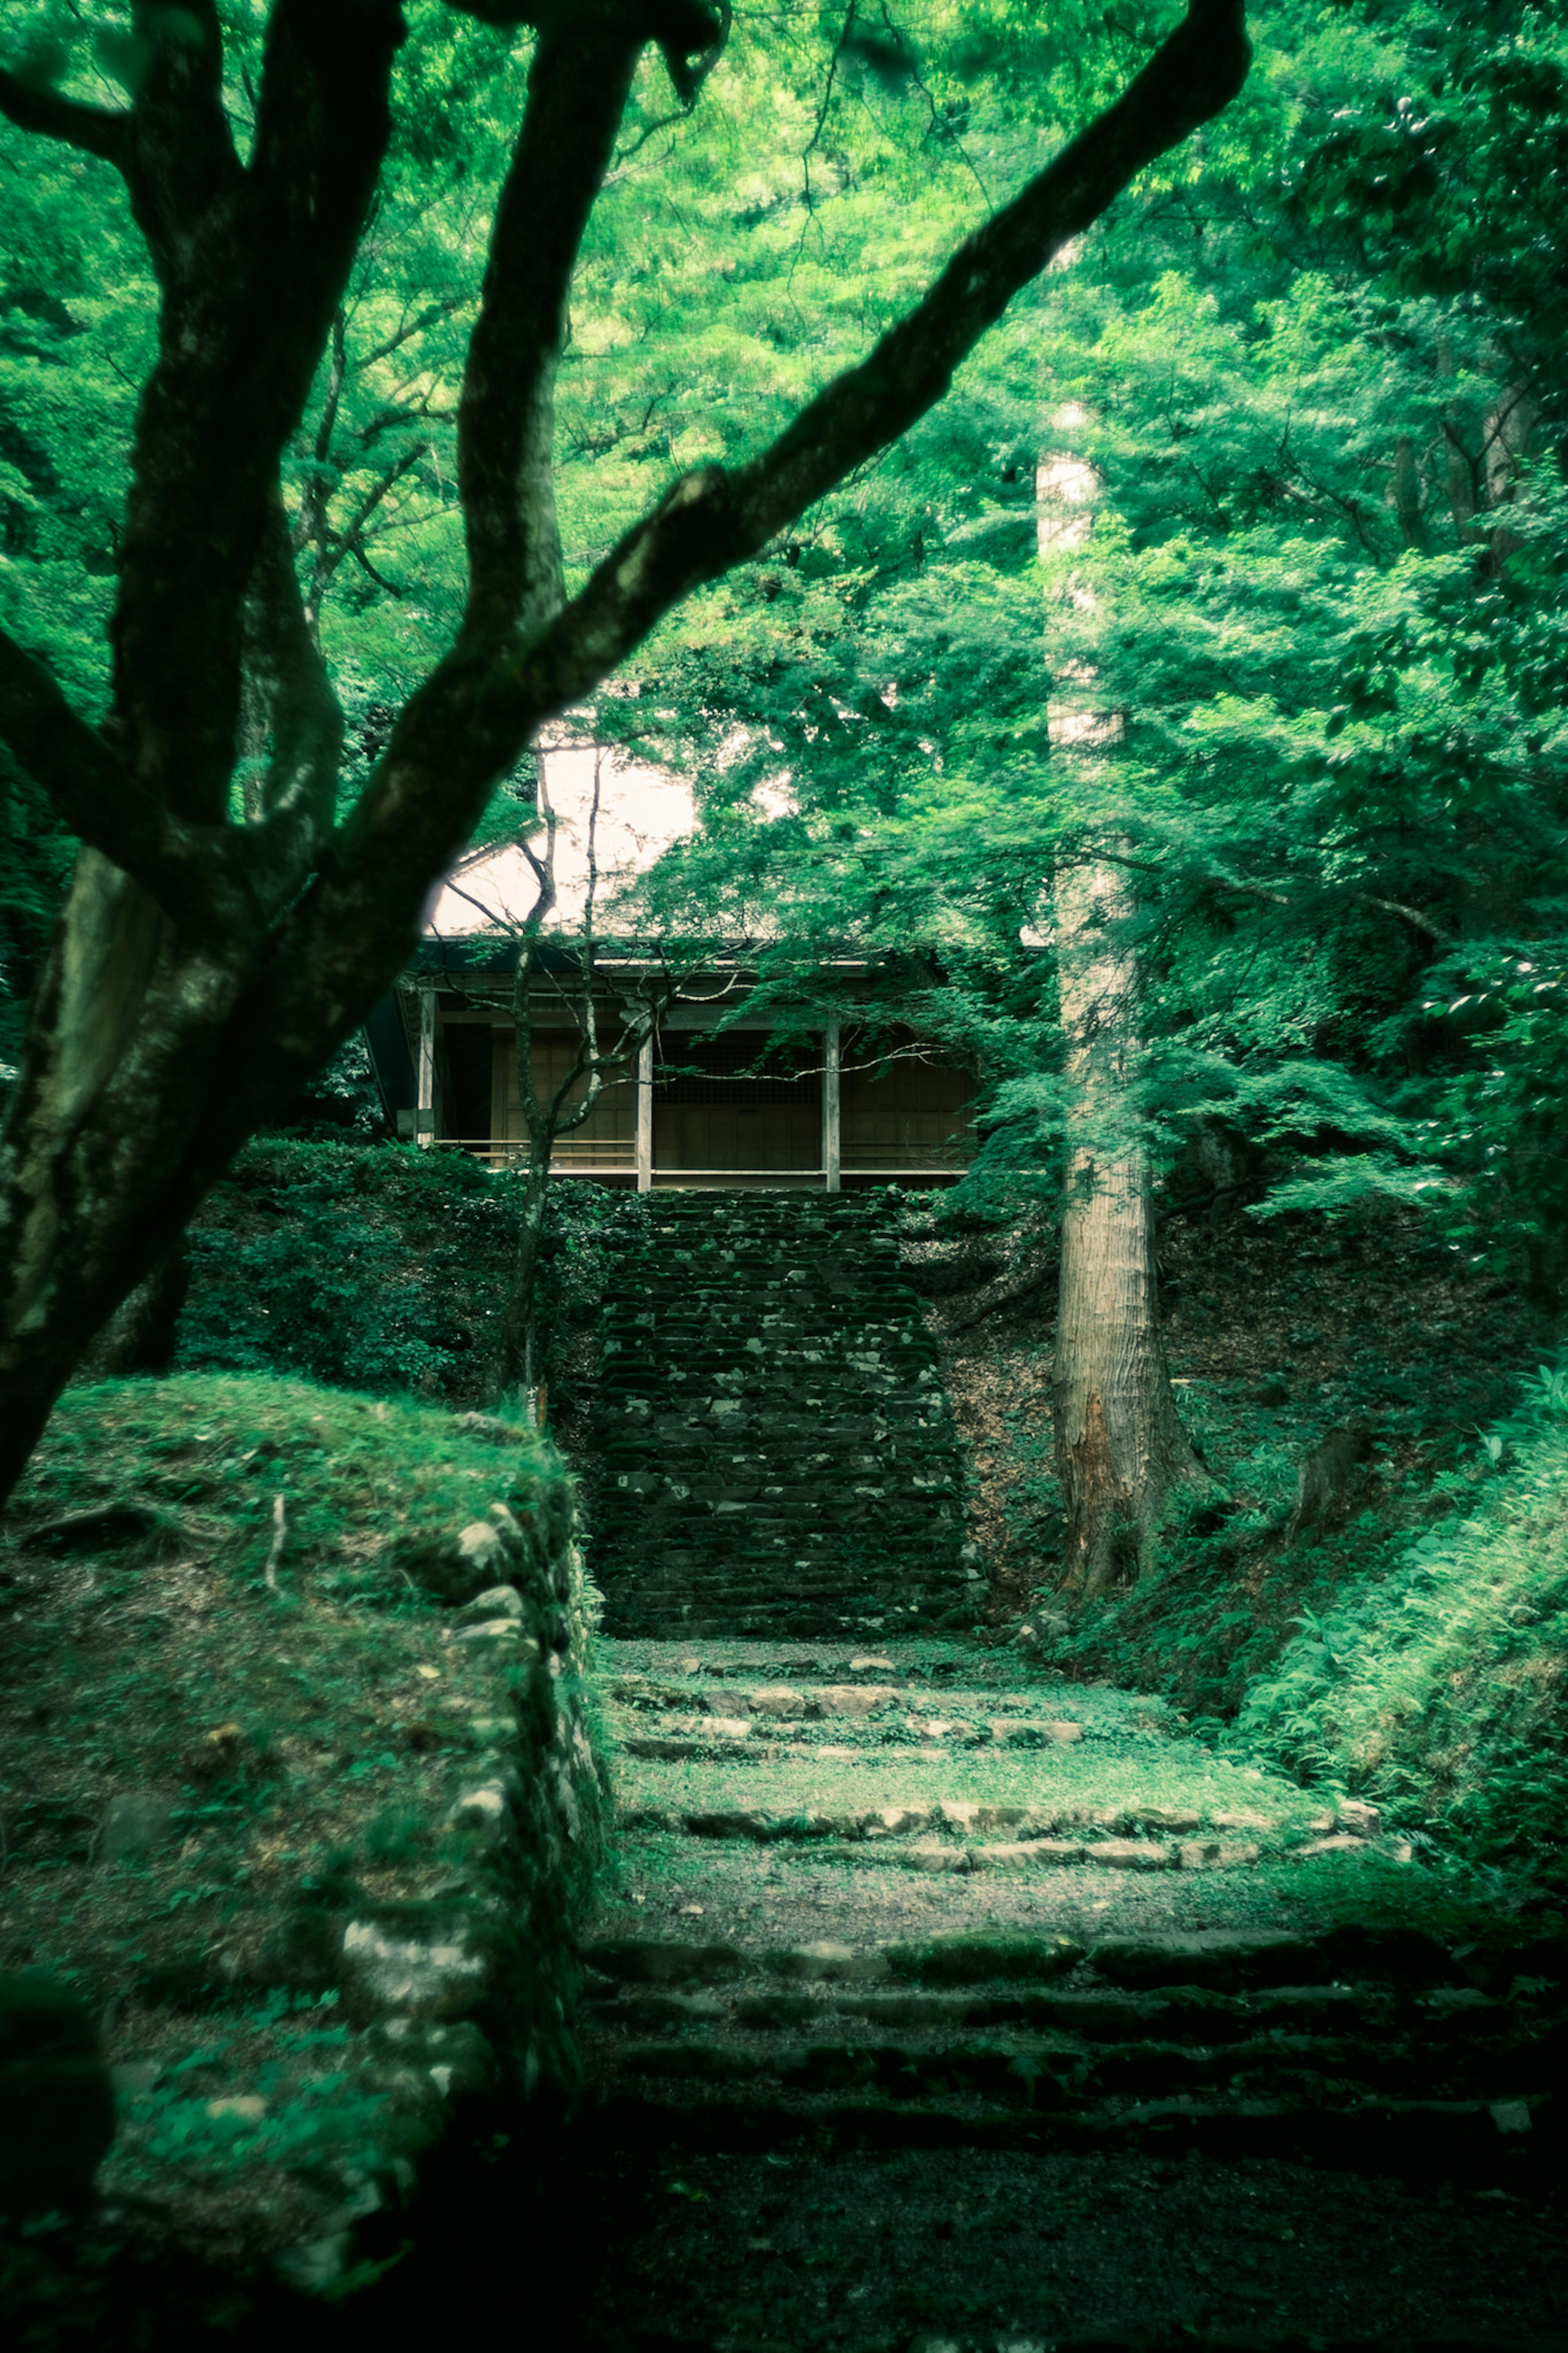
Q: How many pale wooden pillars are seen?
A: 3